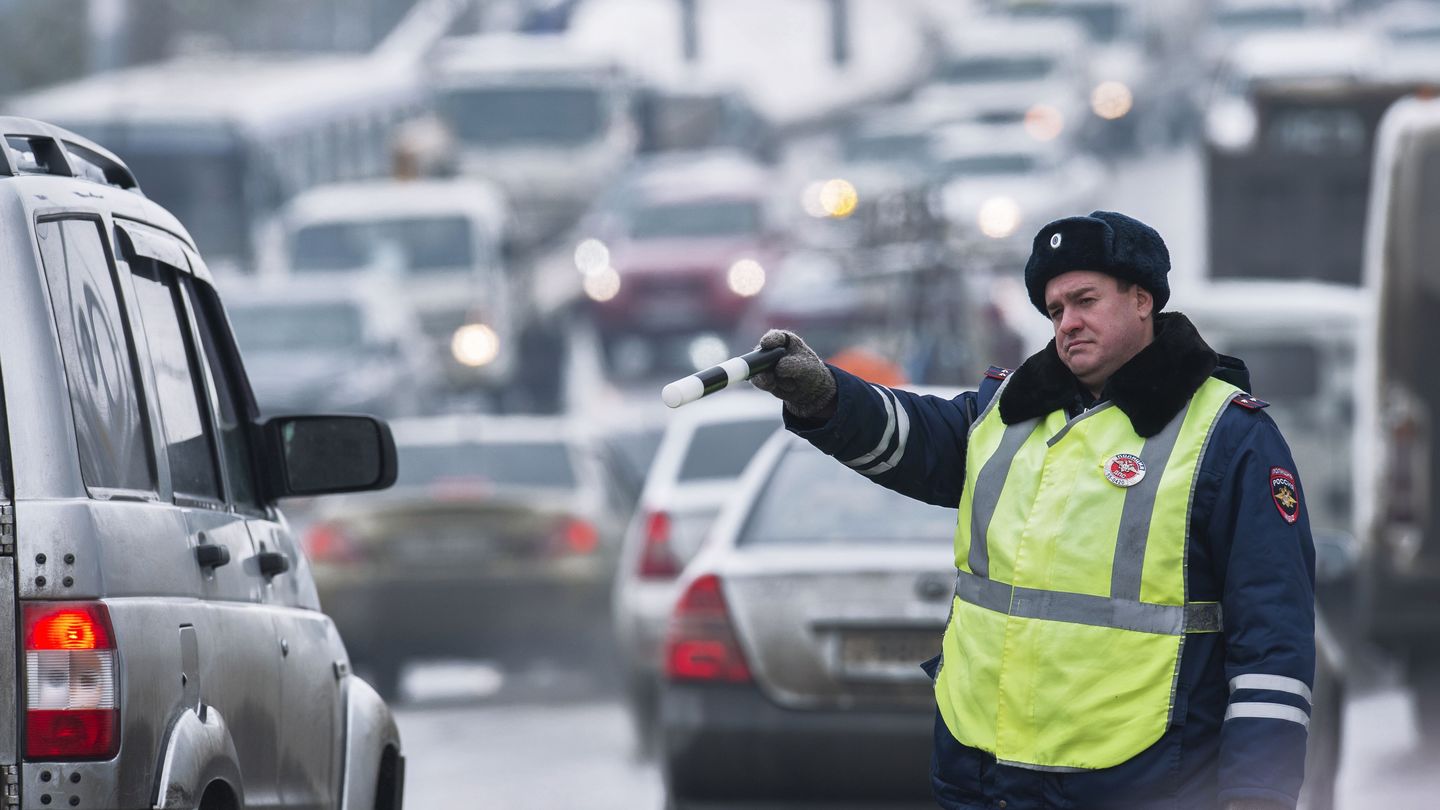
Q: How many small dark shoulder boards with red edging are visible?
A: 2